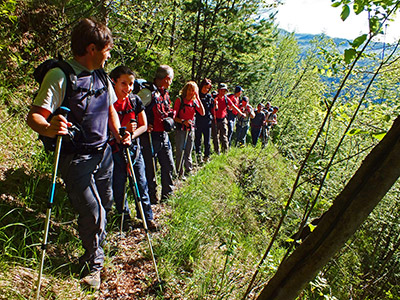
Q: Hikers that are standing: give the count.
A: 11